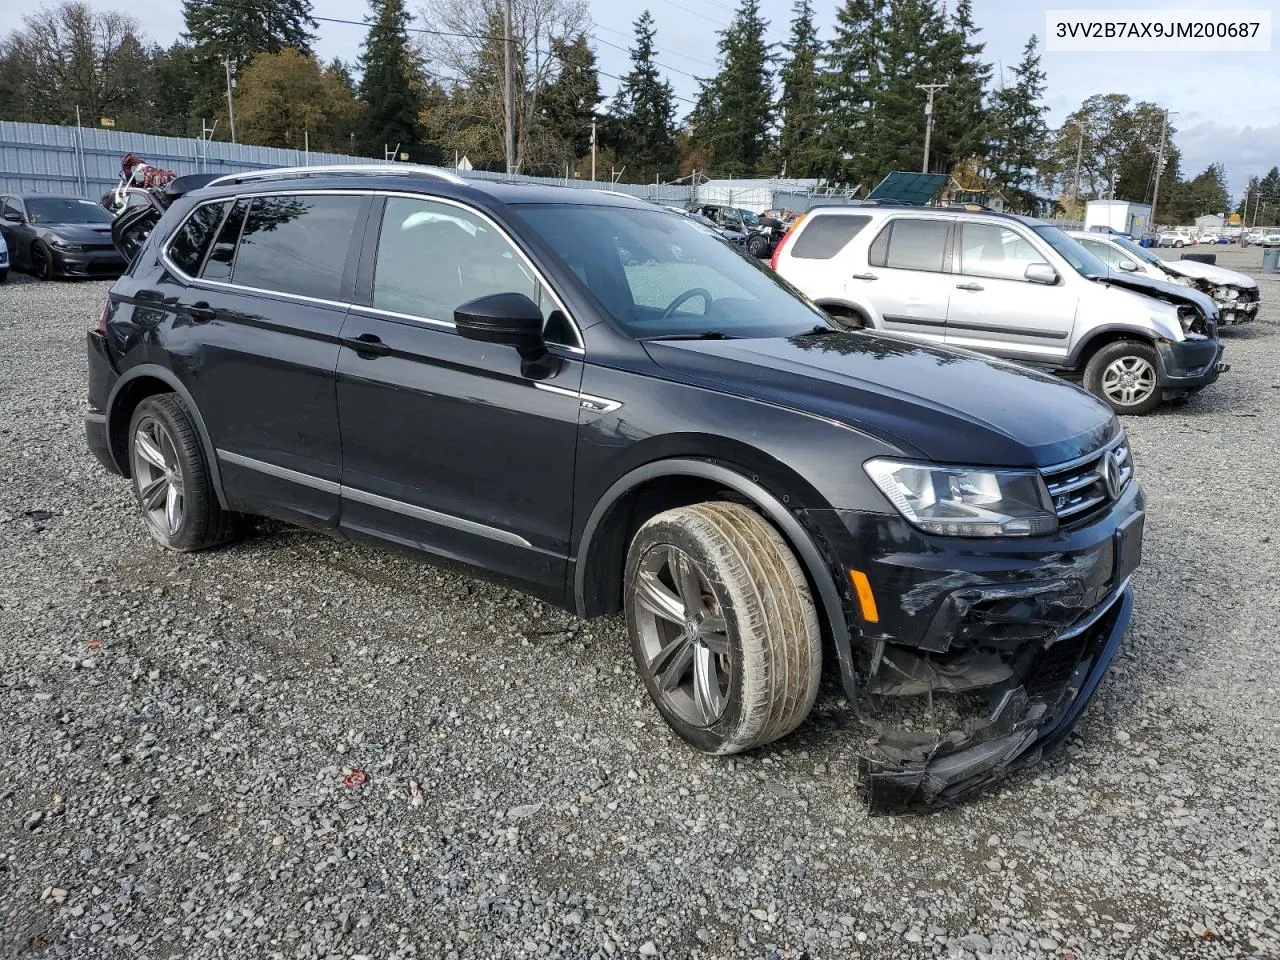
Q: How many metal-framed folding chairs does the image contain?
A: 0